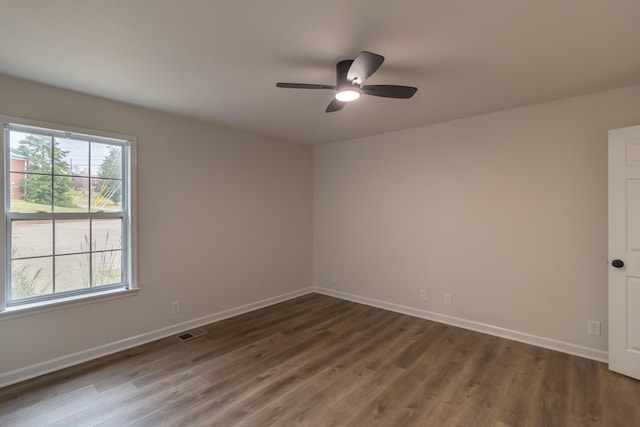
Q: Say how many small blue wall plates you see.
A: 0